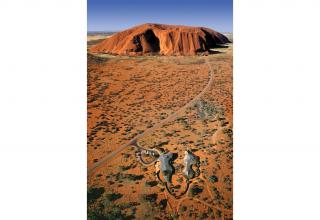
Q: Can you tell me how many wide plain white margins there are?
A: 2